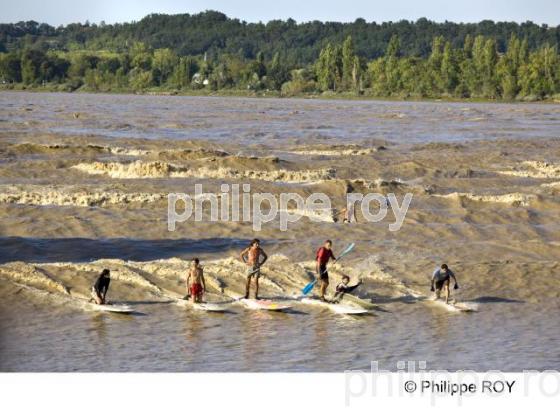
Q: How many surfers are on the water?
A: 6